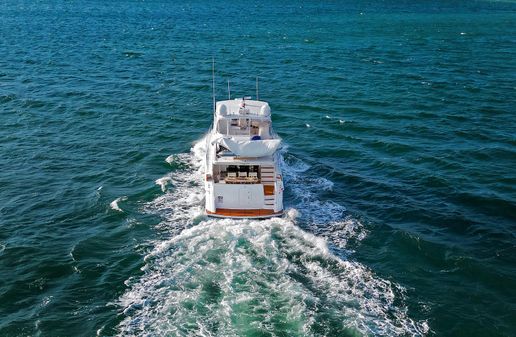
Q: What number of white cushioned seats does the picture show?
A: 3